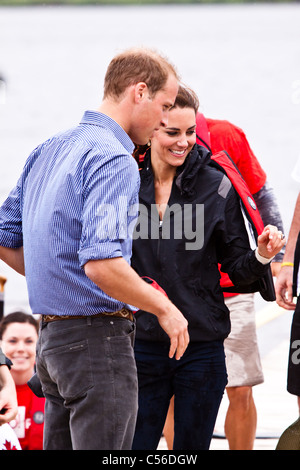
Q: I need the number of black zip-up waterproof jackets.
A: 1